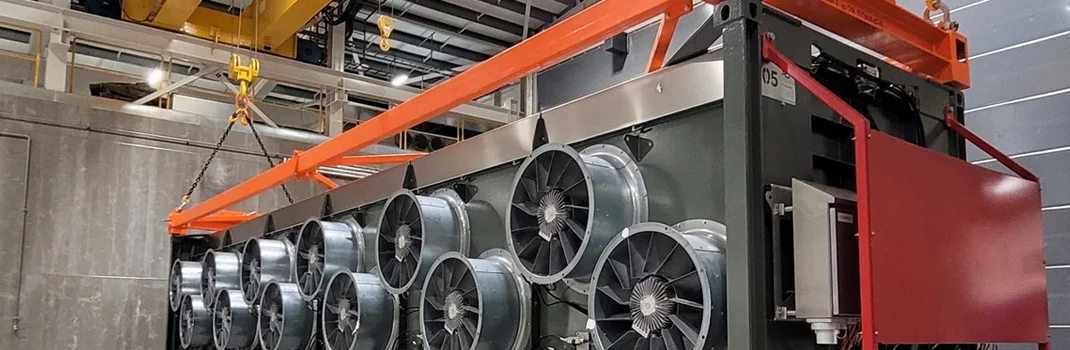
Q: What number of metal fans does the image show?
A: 12